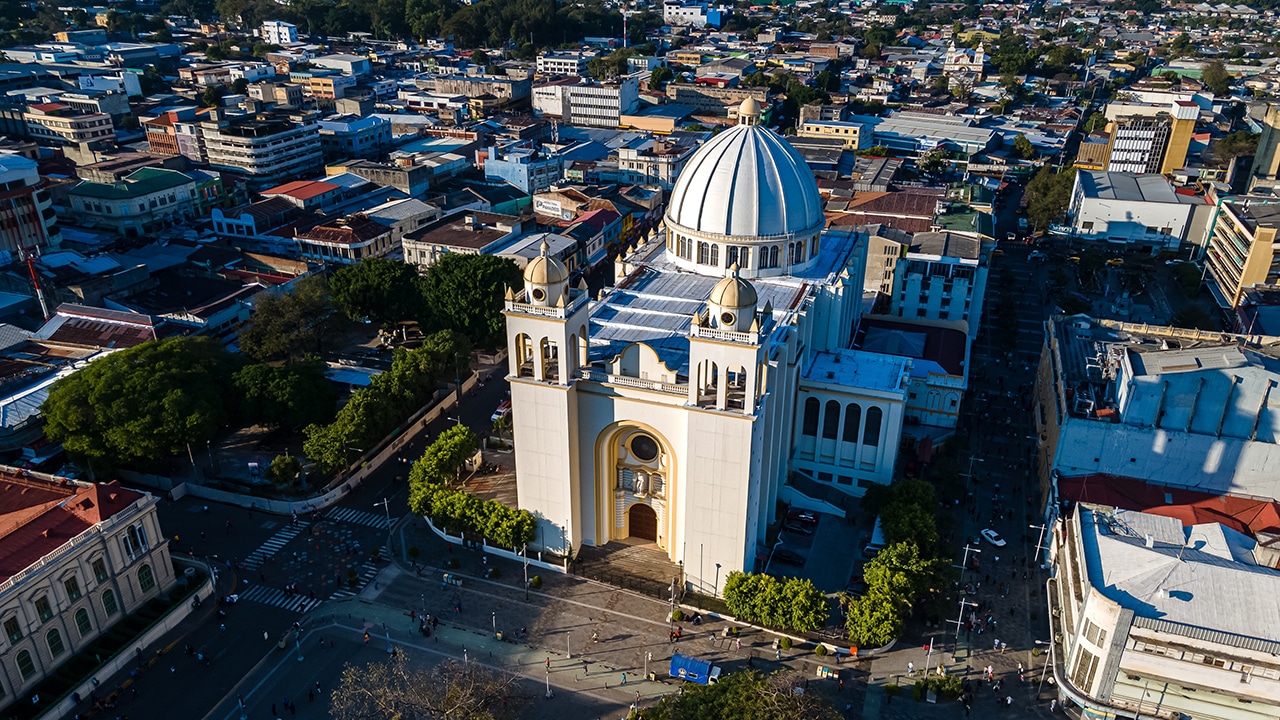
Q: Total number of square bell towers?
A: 2